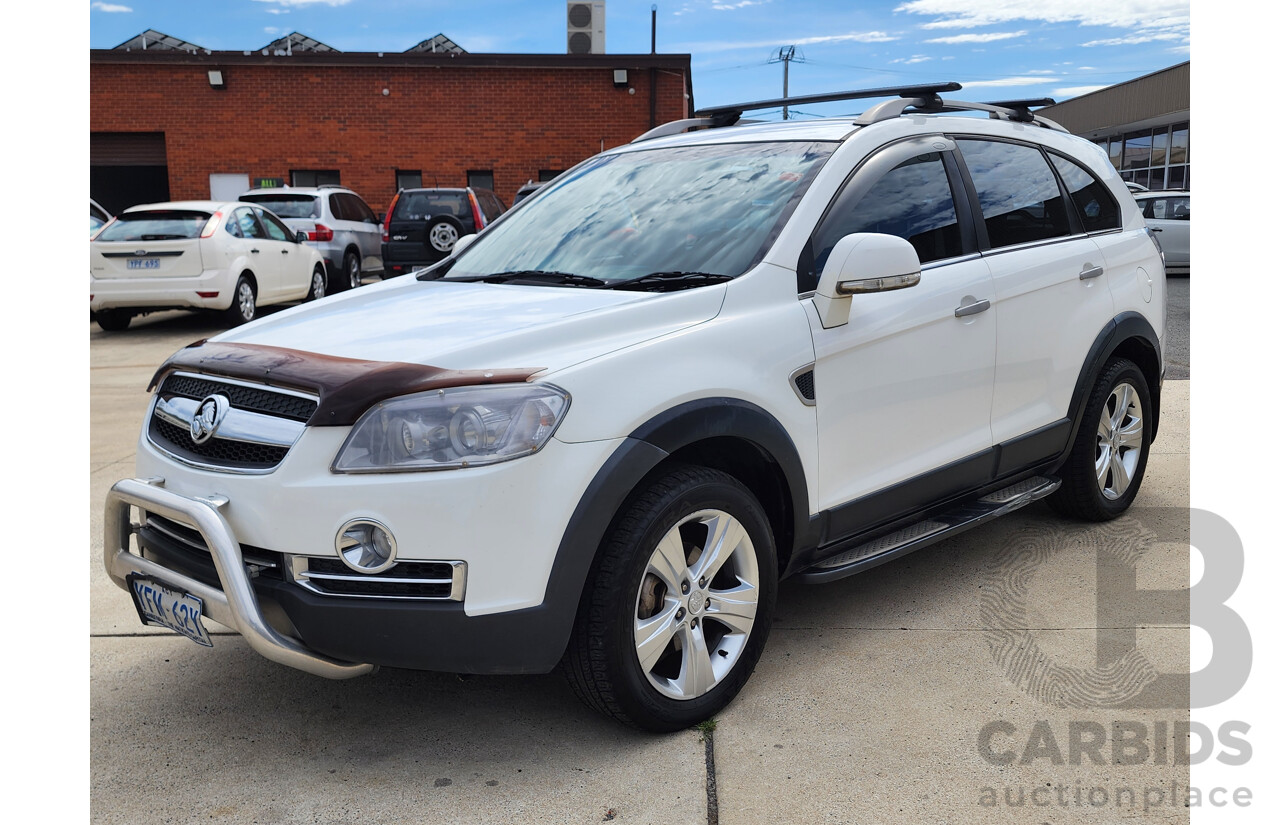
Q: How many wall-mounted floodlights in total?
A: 2